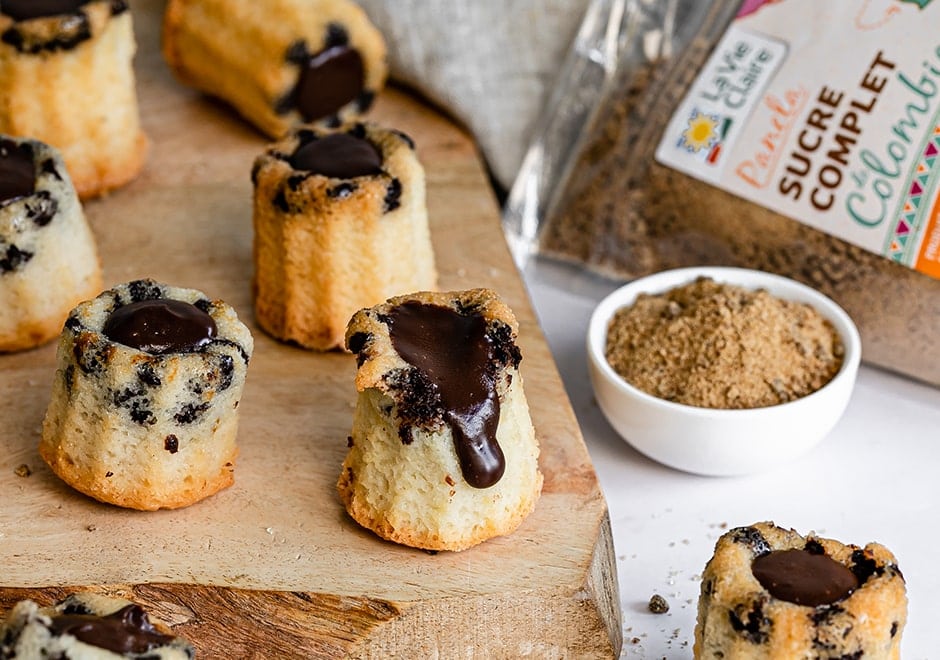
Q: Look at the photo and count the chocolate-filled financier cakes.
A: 8